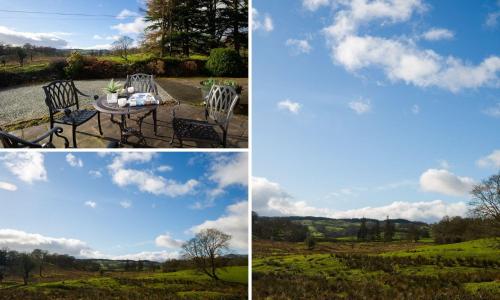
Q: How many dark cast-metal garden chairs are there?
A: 4